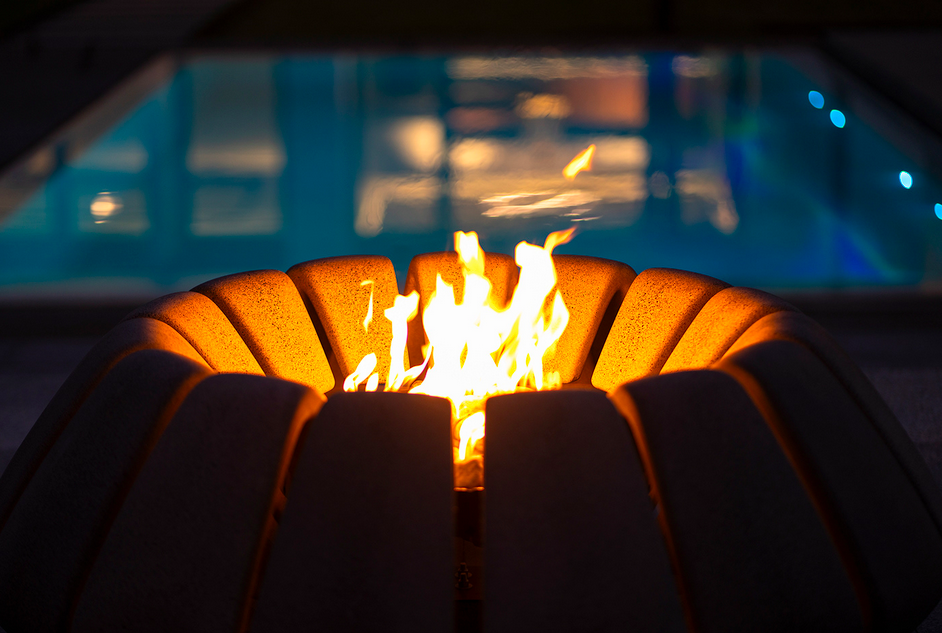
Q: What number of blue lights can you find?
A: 4